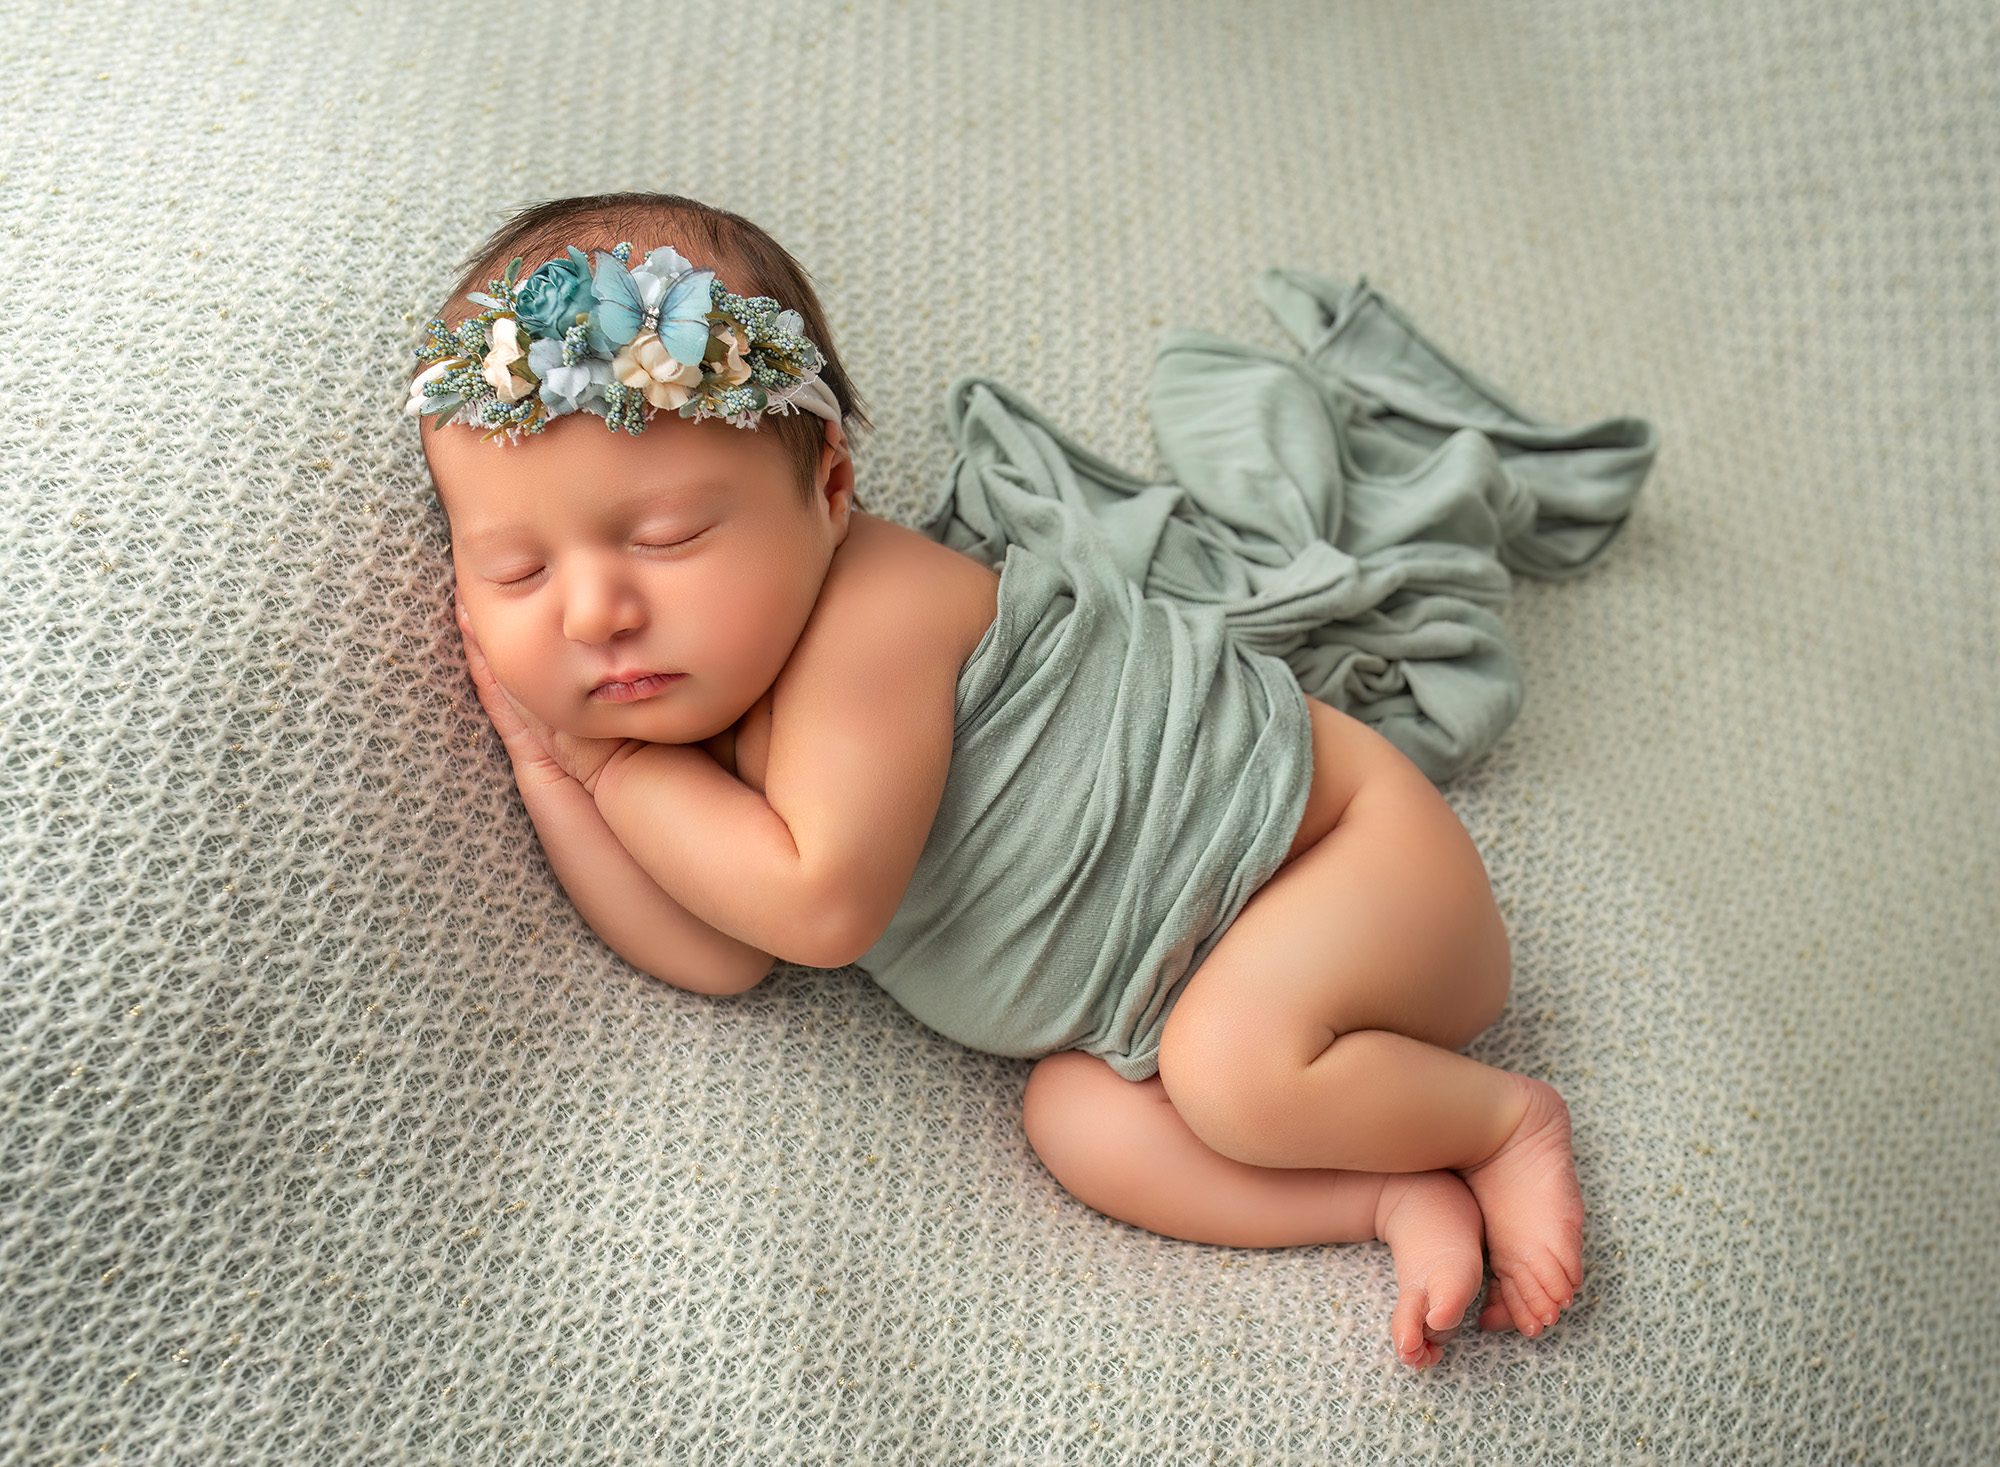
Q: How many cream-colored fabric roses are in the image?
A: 3